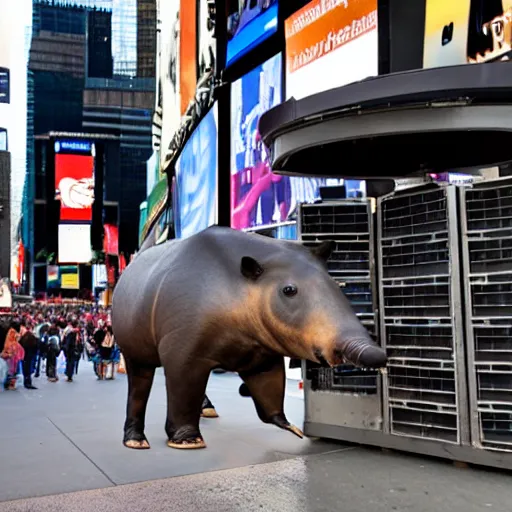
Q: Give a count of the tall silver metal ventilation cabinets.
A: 3